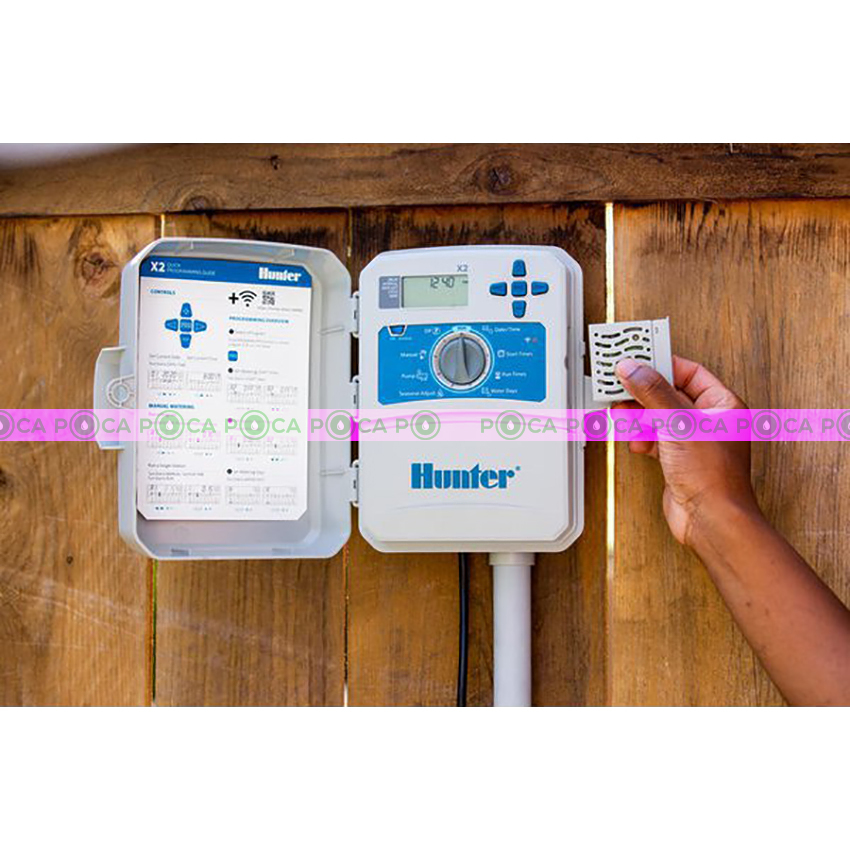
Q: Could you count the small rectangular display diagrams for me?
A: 12